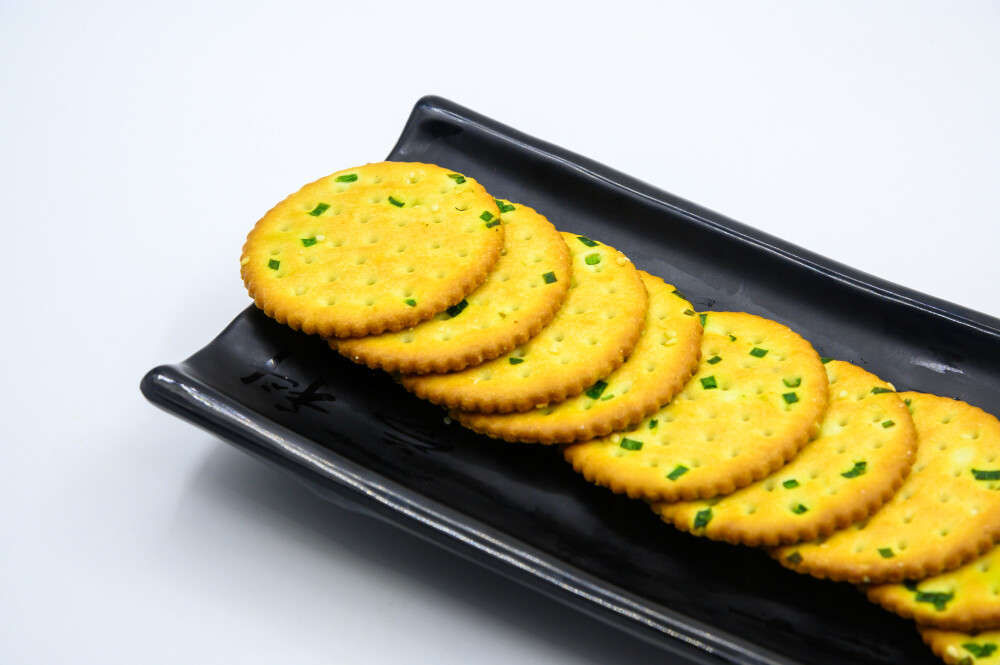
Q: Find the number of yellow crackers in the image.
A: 9